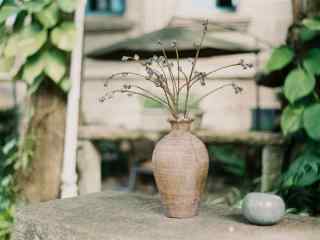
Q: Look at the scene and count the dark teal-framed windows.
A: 2